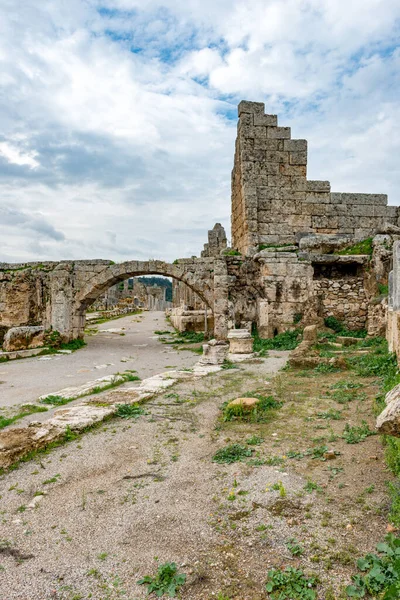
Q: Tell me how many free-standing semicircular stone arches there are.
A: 1